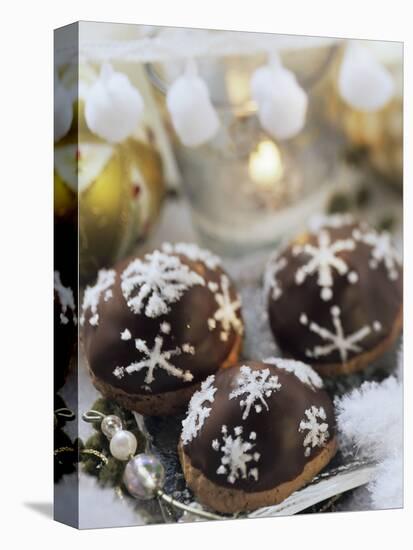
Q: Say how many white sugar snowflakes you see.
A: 15